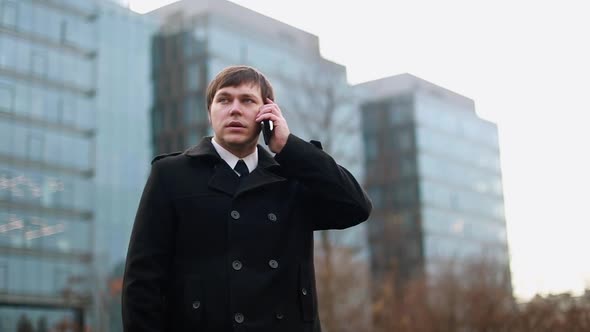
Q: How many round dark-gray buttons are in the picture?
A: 8